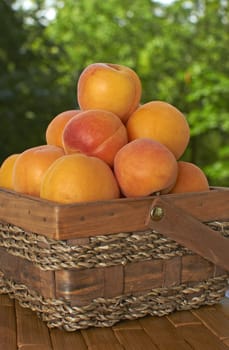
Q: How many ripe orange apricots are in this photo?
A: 9